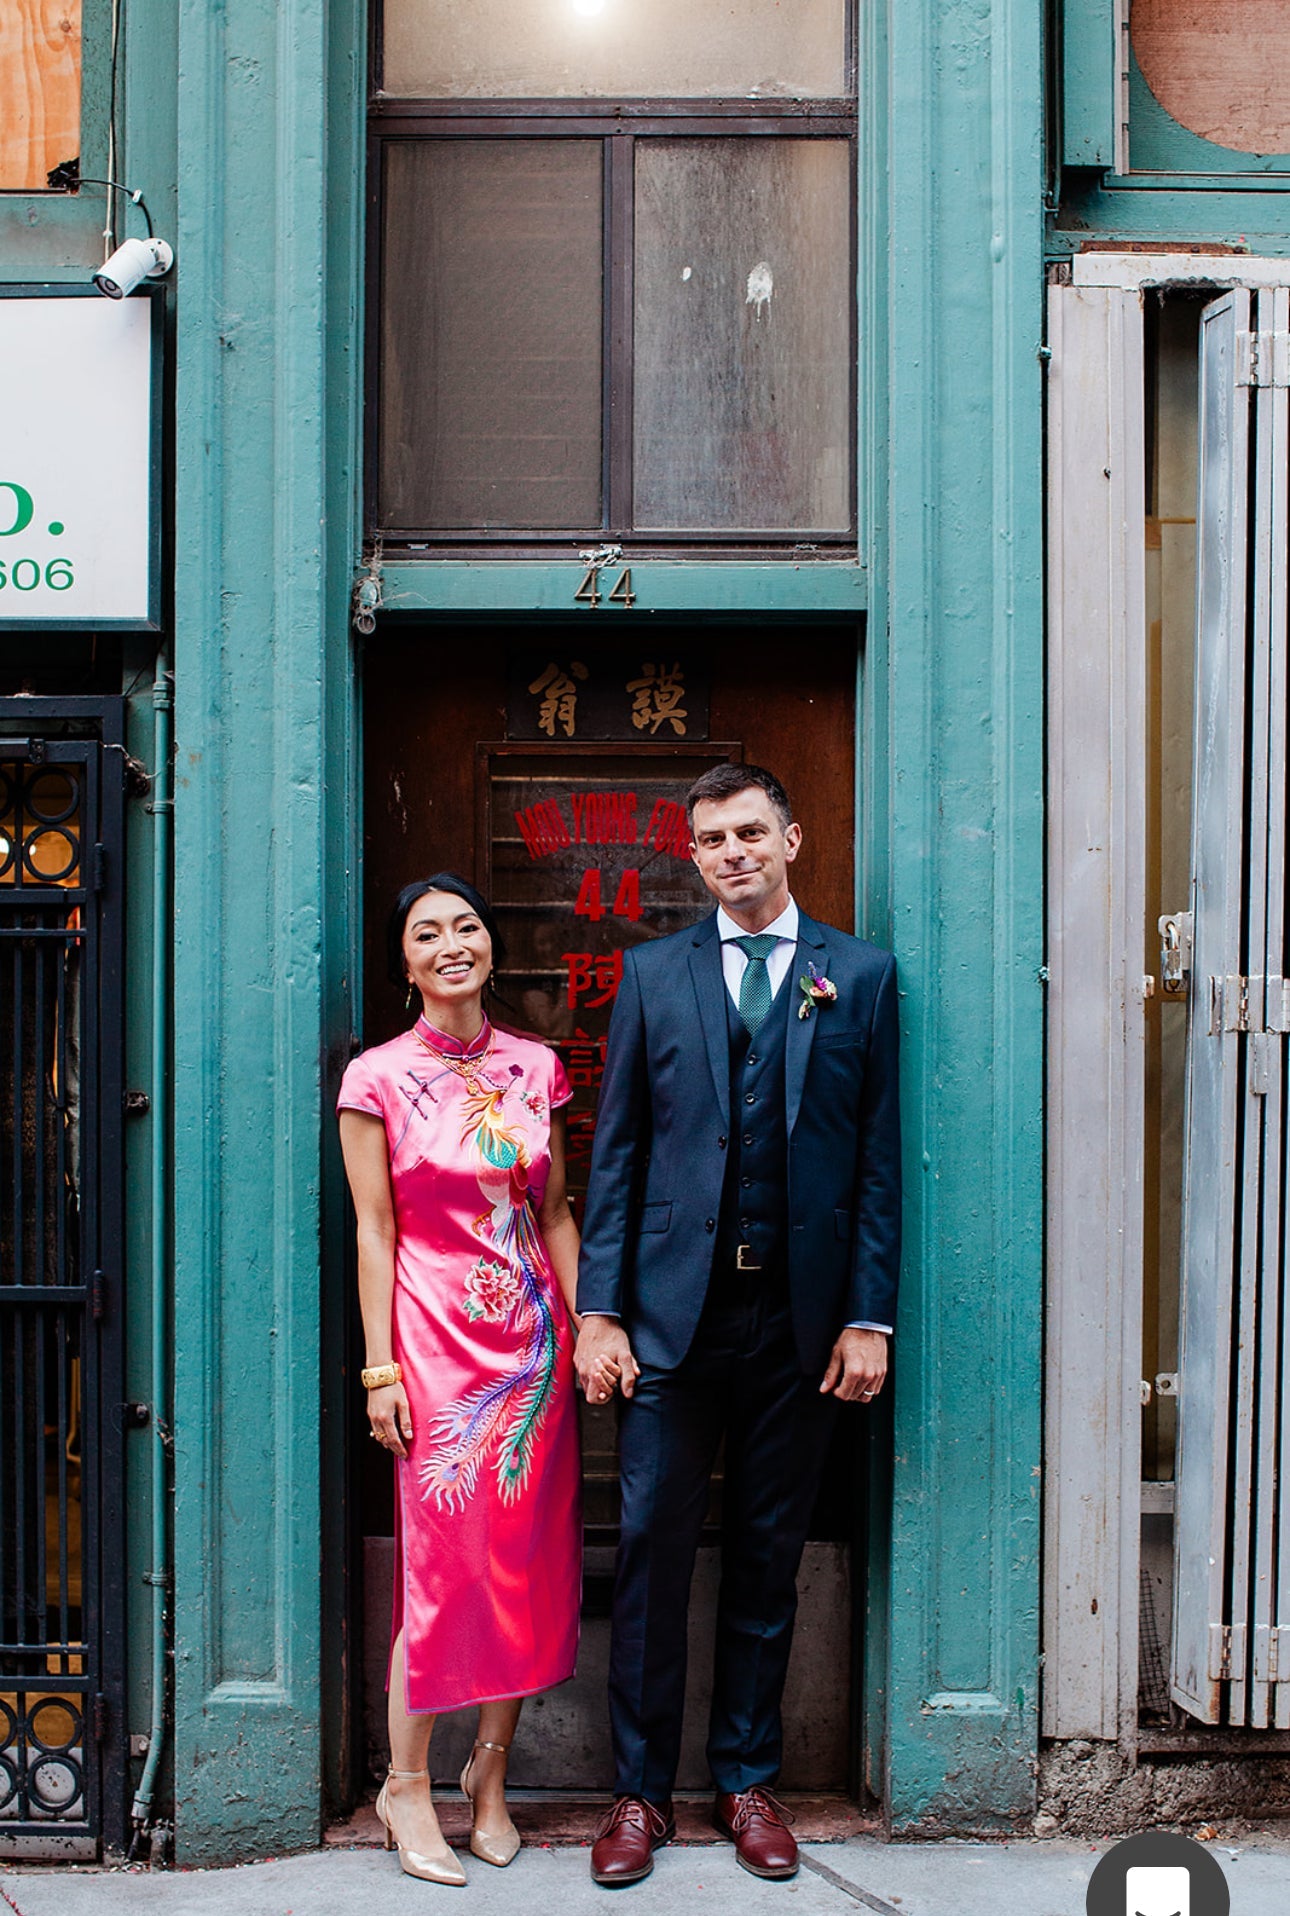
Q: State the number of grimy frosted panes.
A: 3